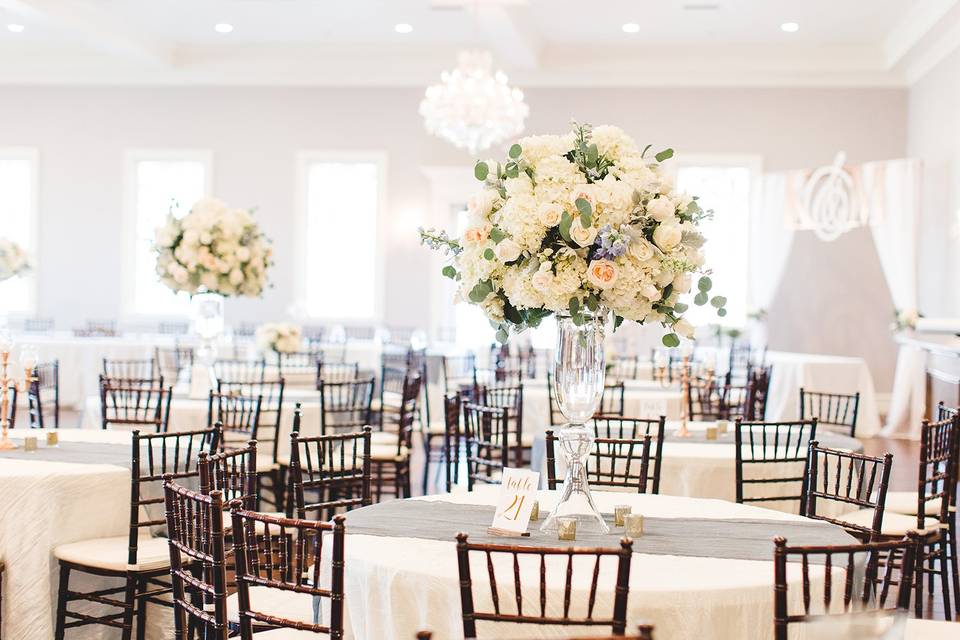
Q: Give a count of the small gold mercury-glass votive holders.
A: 8